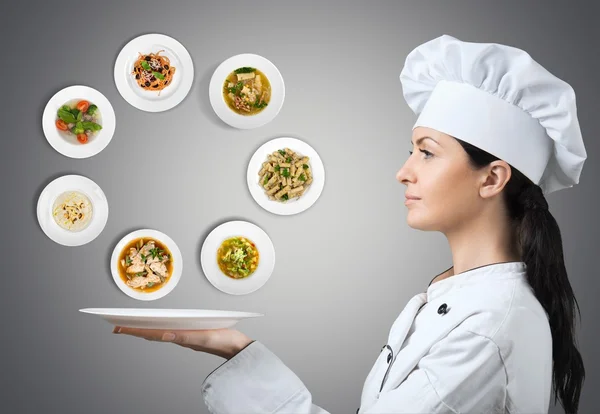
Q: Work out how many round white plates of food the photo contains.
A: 7